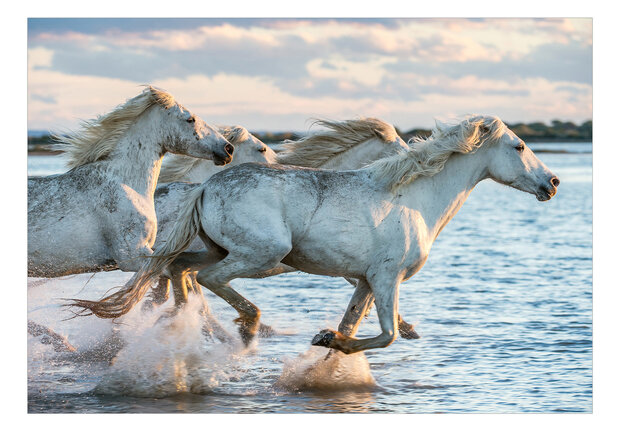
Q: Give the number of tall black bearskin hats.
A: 0